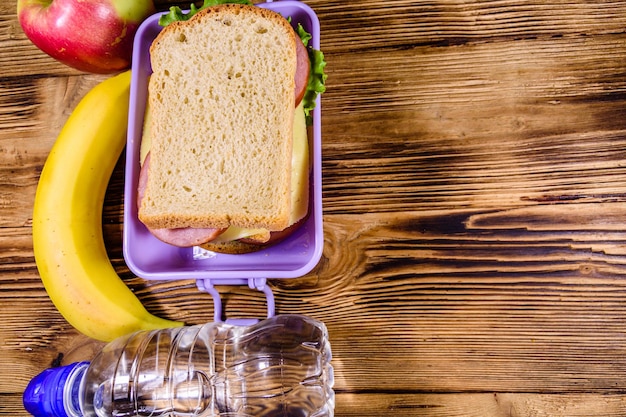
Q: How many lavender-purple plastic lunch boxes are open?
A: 1